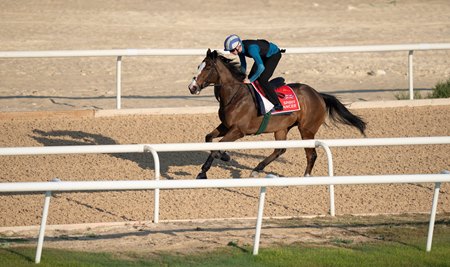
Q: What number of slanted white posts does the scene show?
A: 3